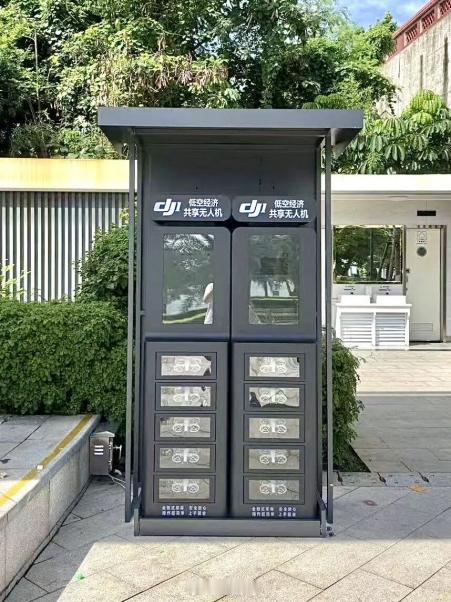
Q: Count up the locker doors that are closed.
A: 10